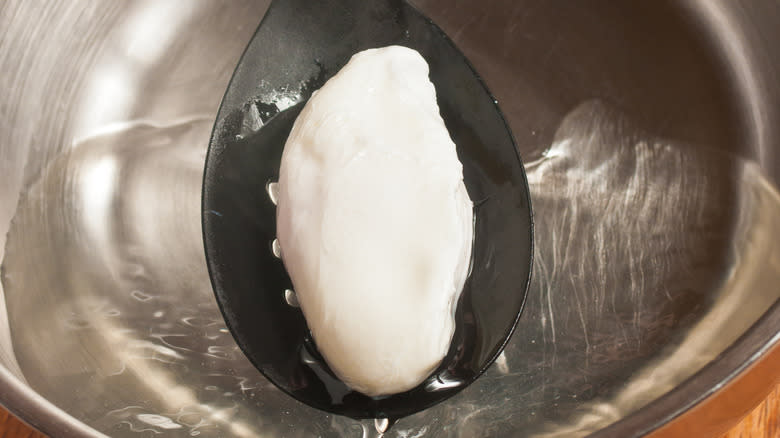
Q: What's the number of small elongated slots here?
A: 3